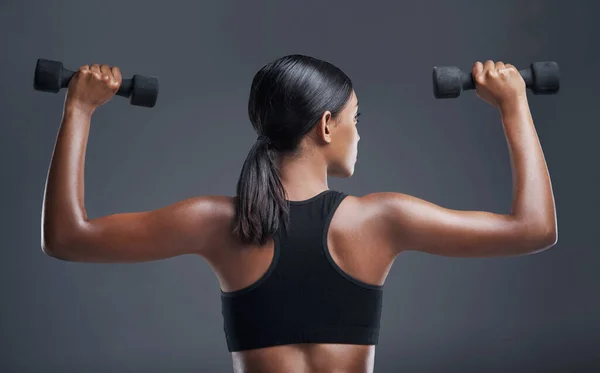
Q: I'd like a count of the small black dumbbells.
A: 2